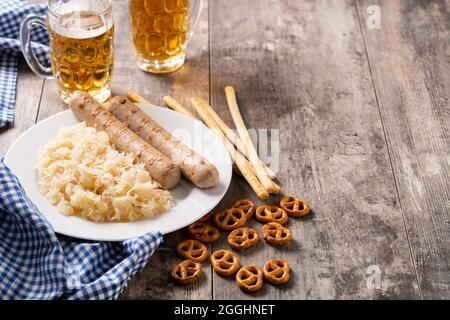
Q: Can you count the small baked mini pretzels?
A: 13